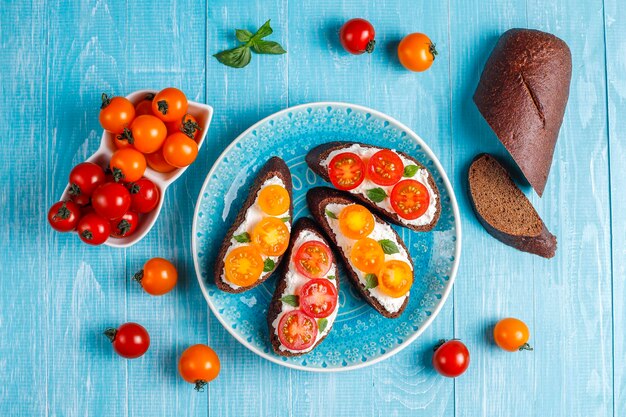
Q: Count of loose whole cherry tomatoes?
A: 7